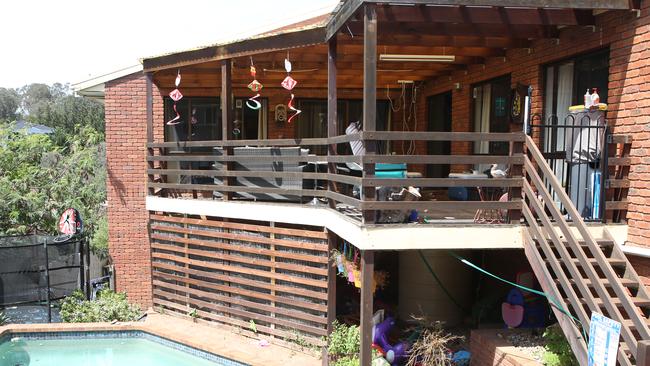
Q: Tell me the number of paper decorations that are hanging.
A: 3